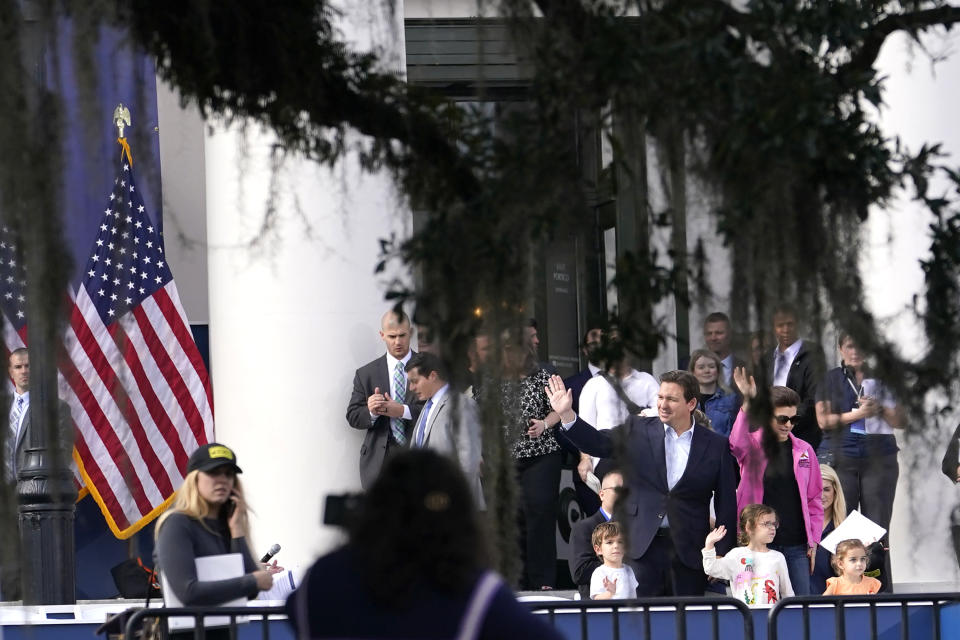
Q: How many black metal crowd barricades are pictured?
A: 2